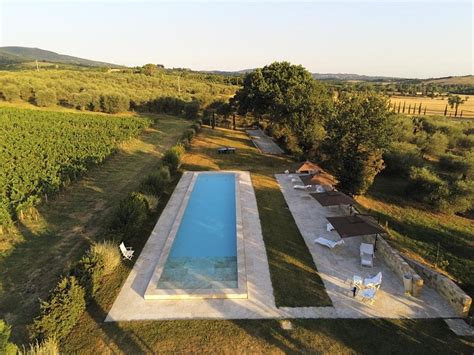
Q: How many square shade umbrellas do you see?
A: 4